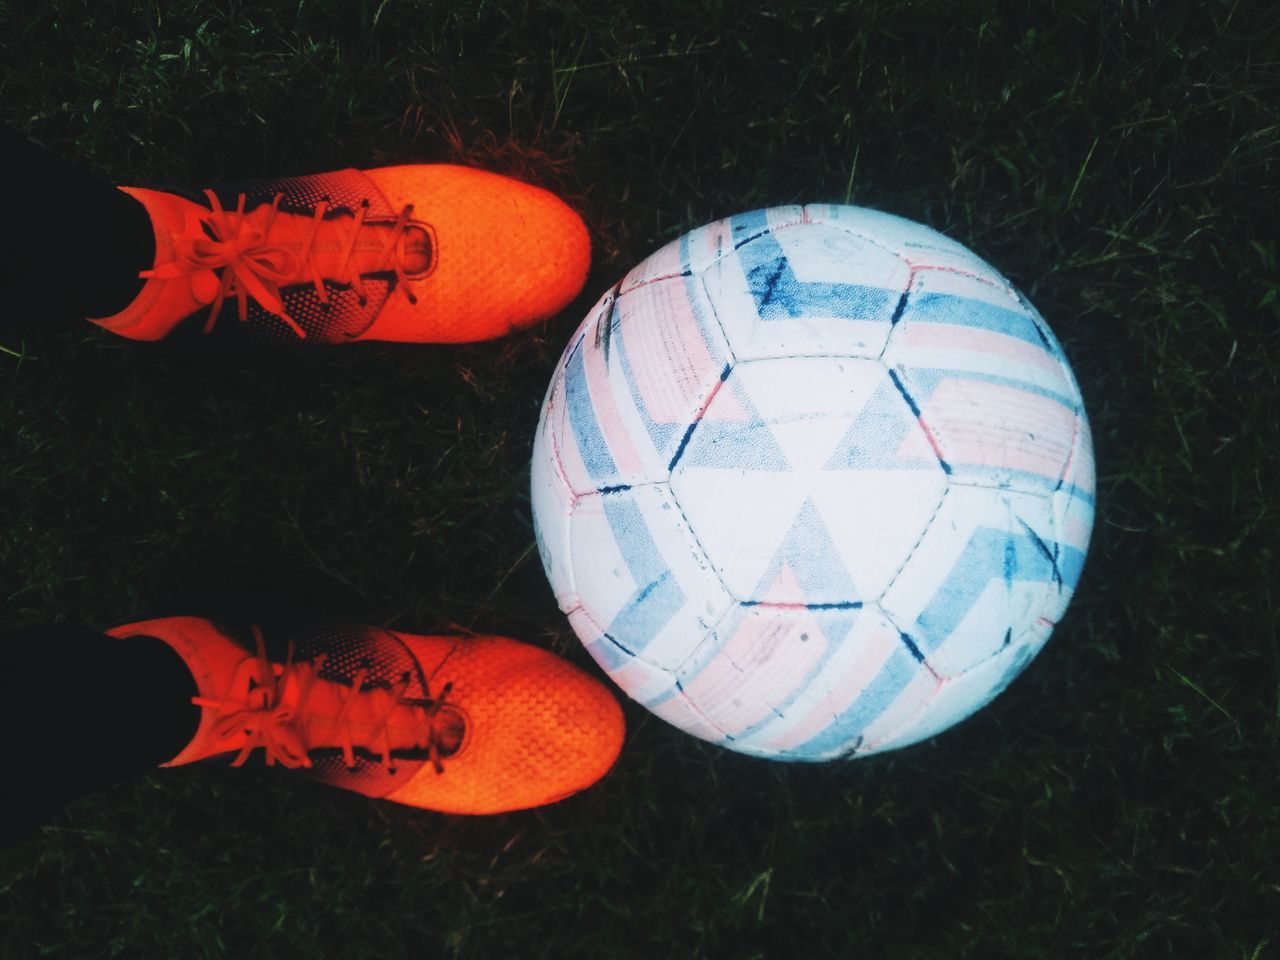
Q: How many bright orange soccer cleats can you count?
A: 2